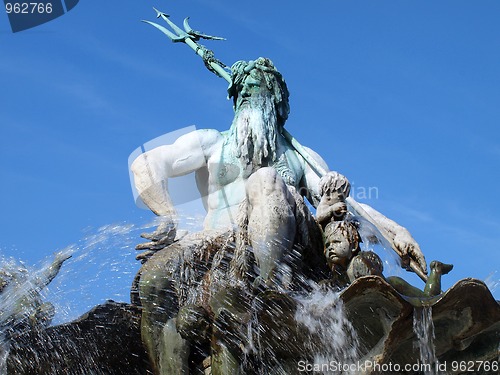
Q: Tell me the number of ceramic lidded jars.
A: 0